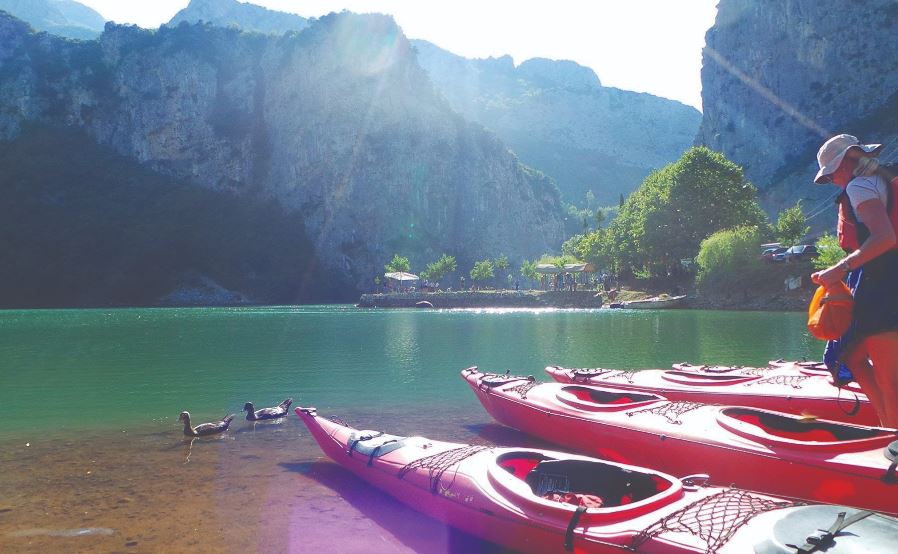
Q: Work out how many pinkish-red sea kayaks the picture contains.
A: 5